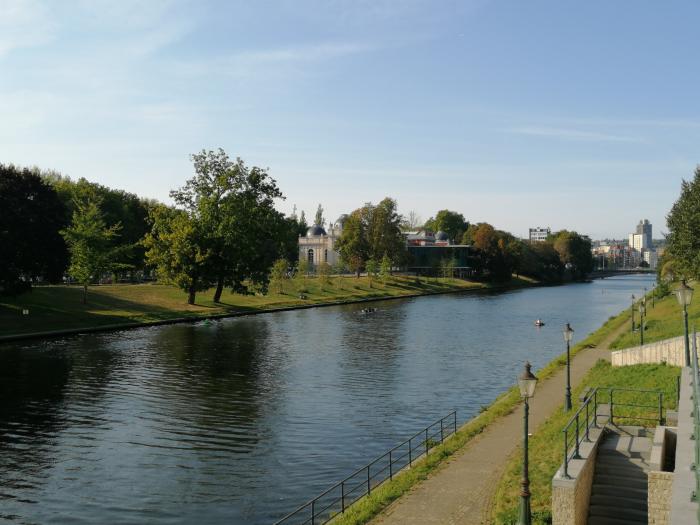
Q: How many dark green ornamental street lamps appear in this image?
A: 7